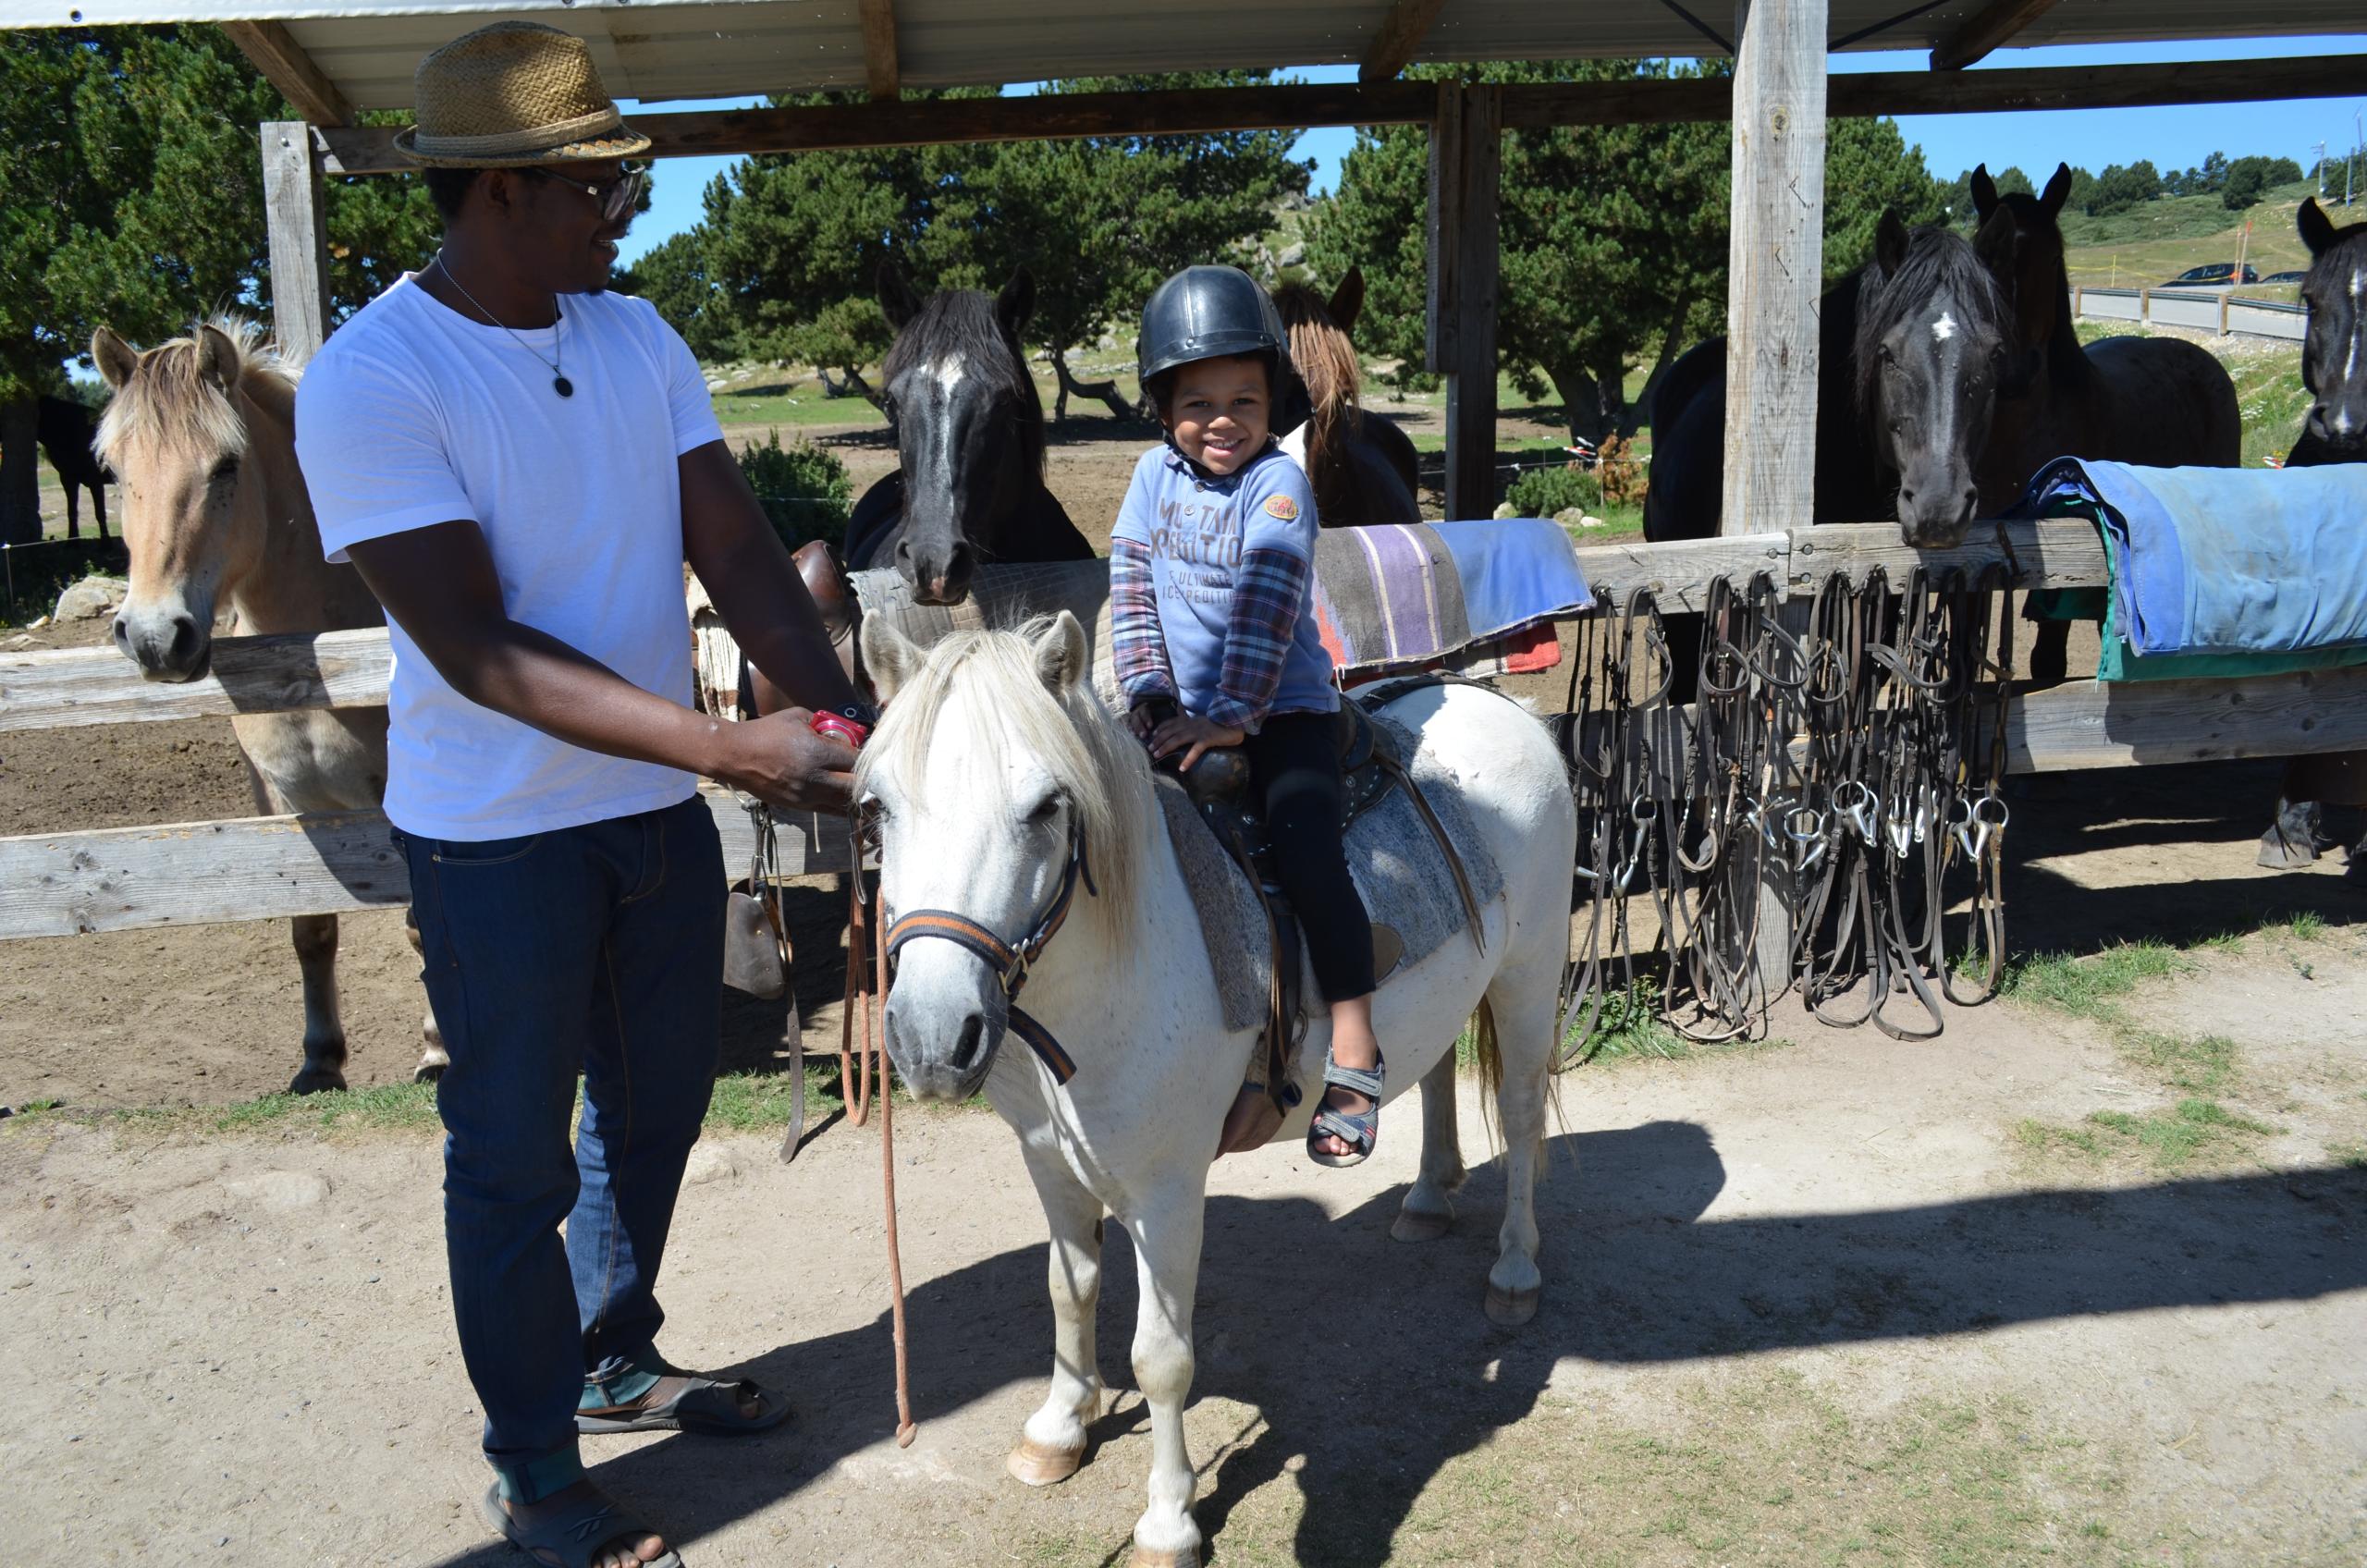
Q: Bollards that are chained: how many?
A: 0